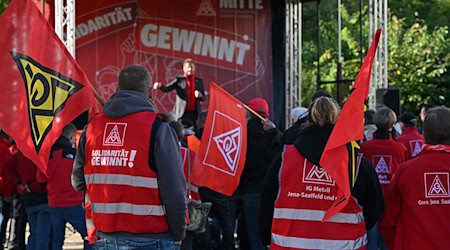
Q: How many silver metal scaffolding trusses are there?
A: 3